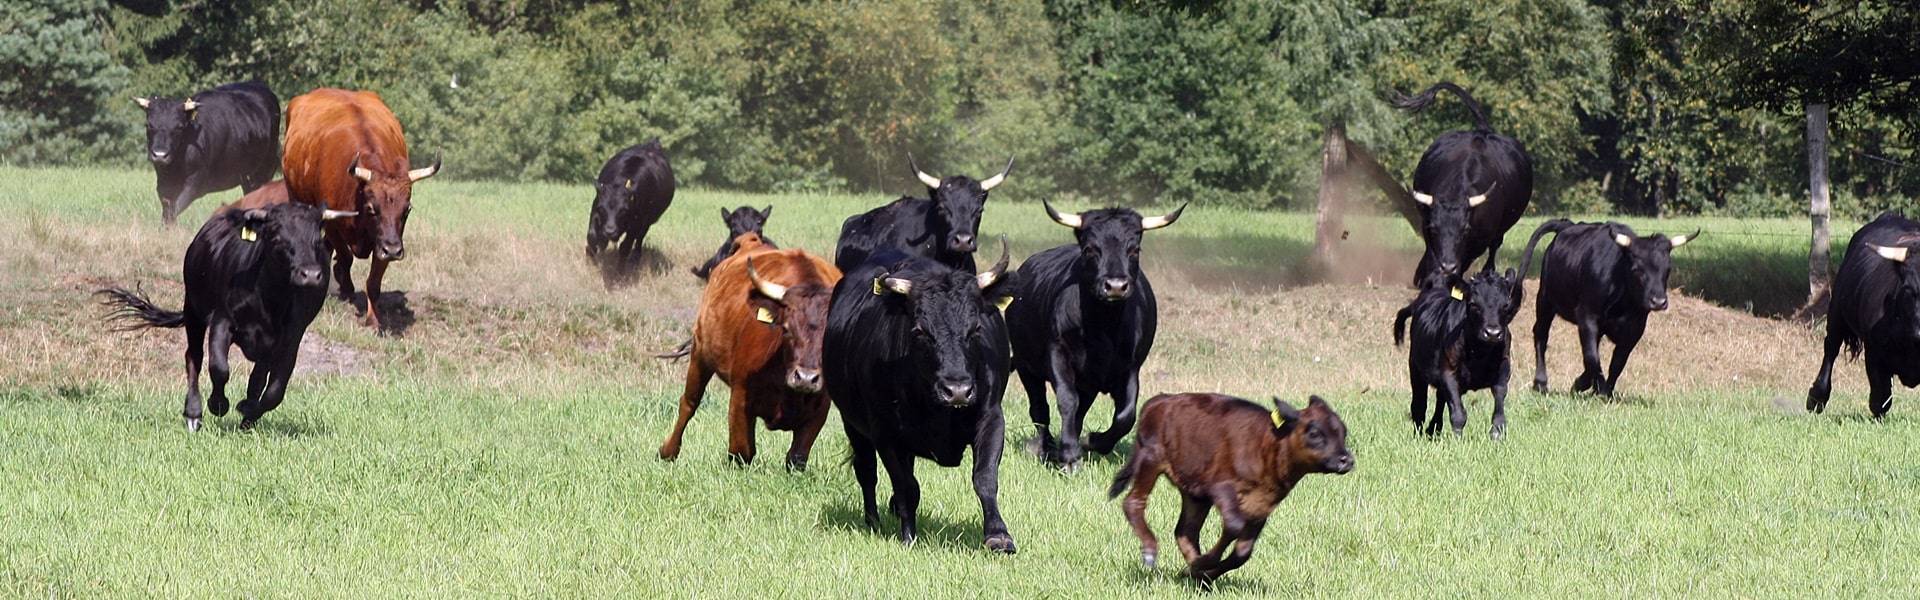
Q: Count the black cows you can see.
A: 11